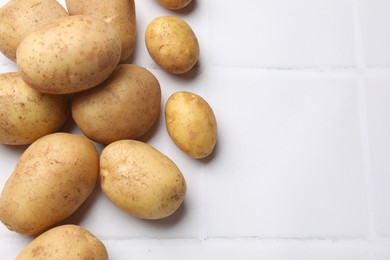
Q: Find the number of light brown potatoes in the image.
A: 11